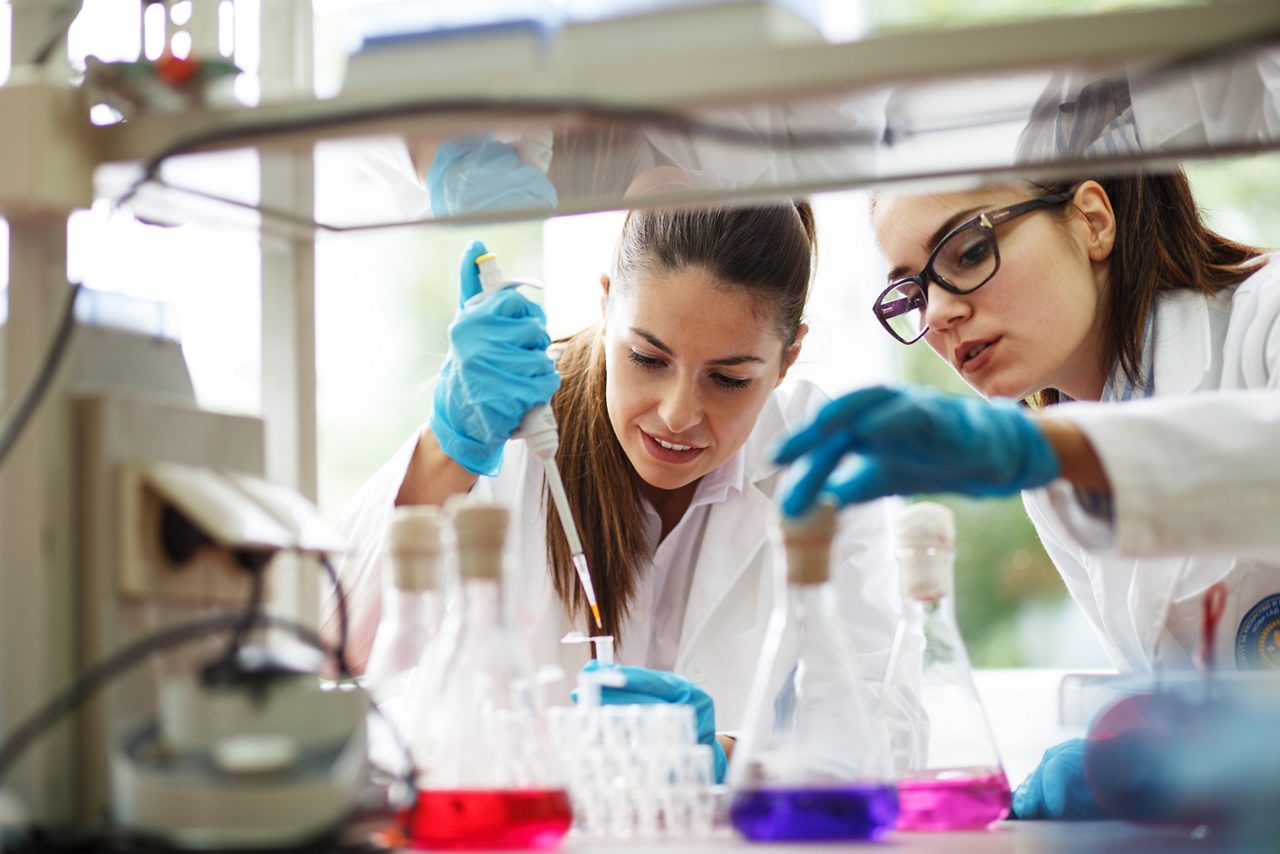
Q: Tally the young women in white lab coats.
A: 2